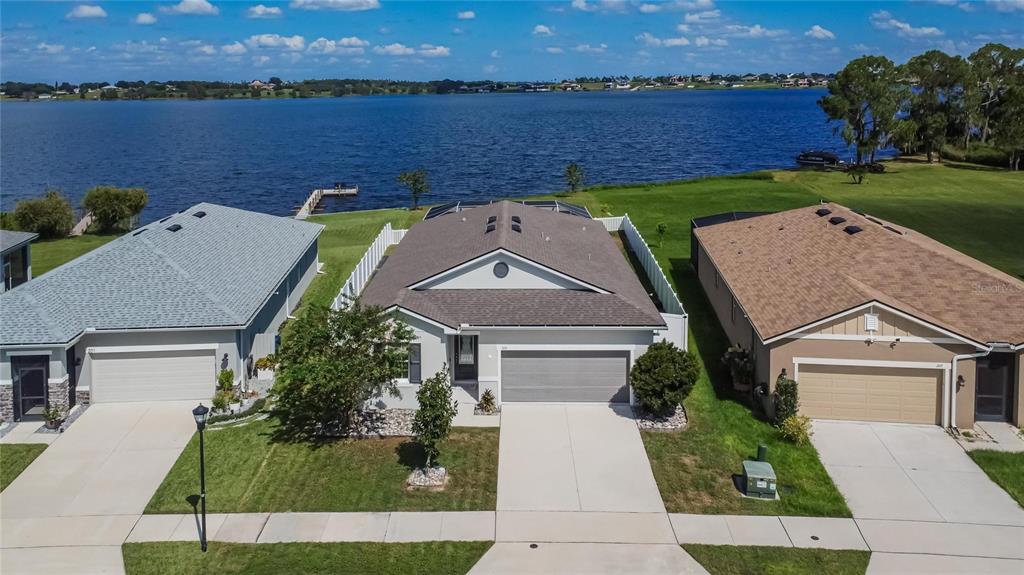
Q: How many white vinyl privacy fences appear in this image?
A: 2